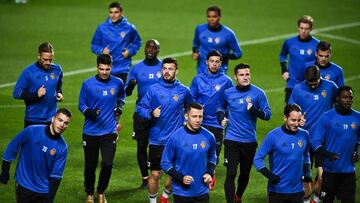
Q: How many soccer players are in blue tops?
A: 15